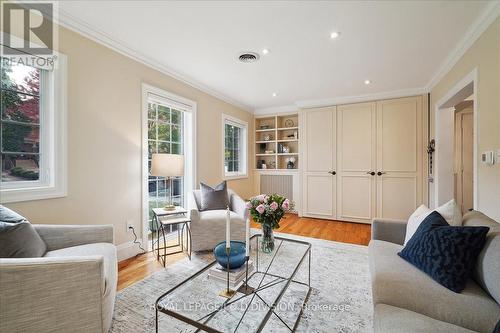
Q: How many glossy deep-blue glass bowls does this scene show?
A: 1